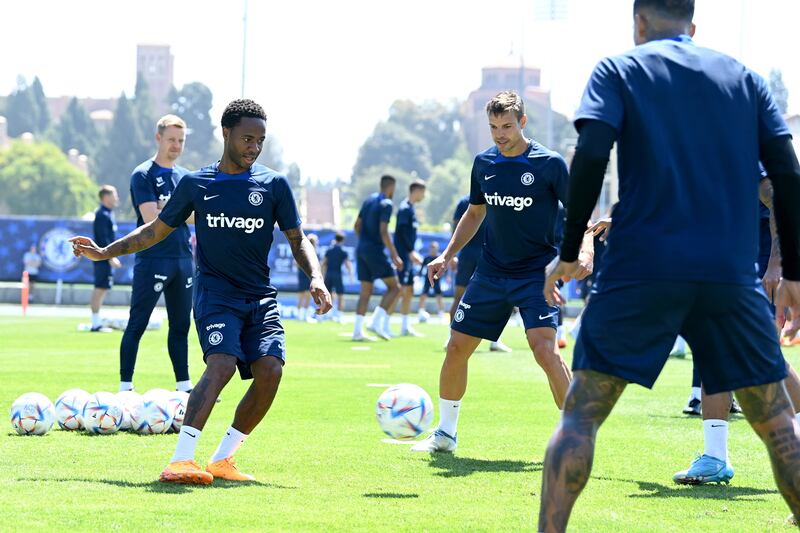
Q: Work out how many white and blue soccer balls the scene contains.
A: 7